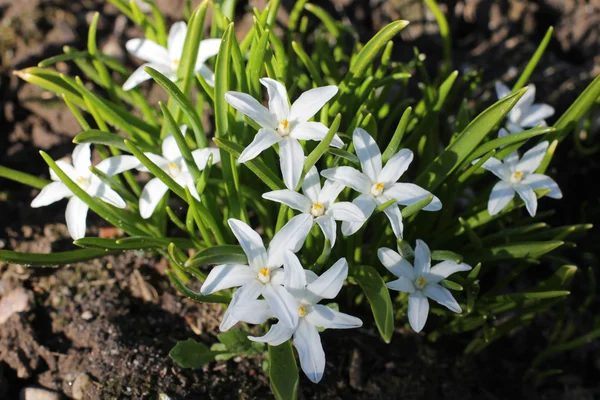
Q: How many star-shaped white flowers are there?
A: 11